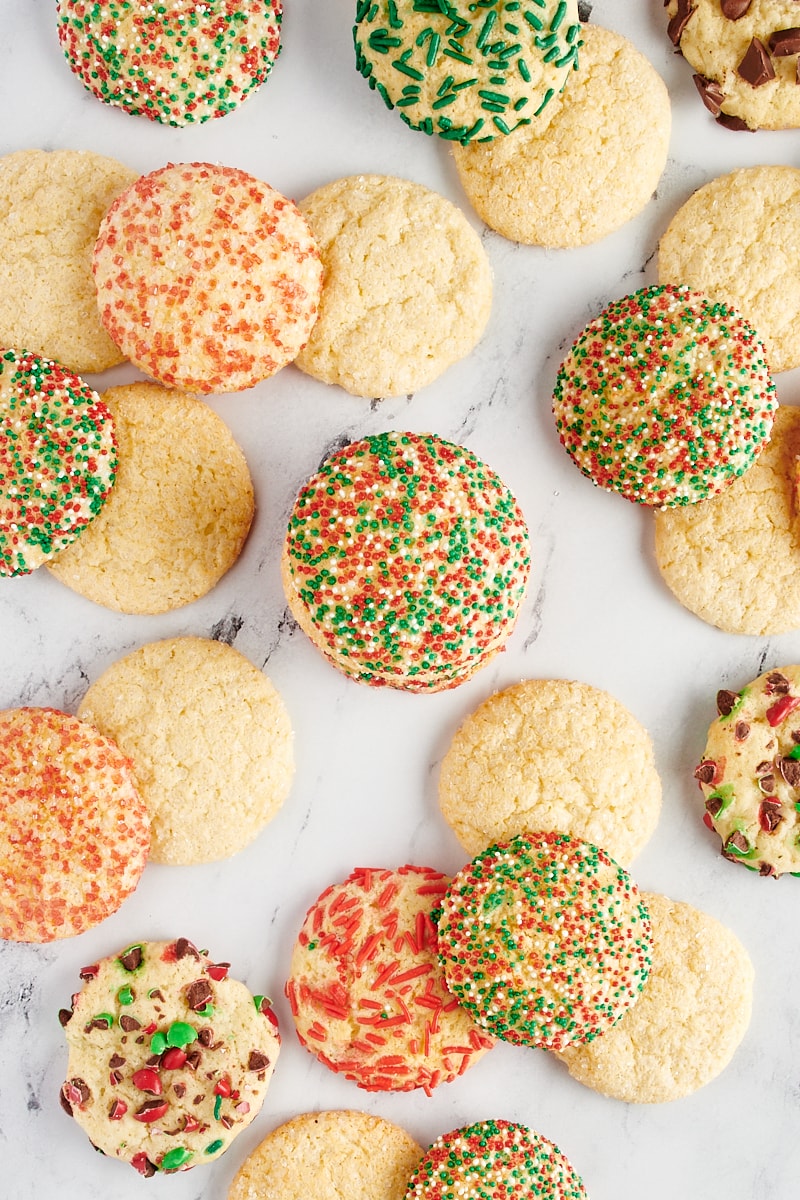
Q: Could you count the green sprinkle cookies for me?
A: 1